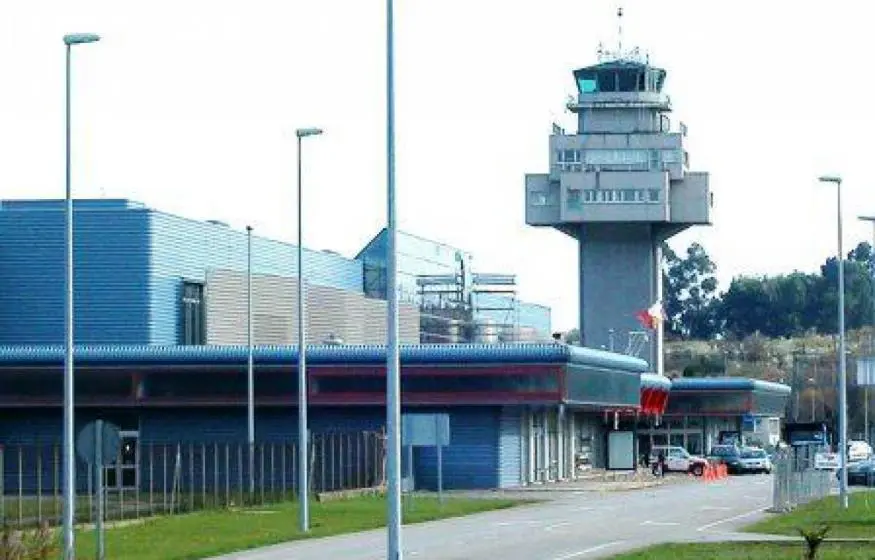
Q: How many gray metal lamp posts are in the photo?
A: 6